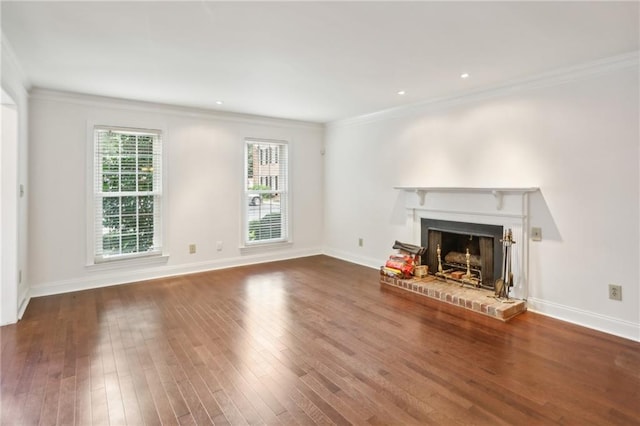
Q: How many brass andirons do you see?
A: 2